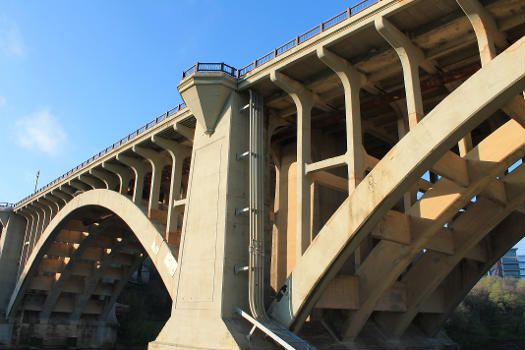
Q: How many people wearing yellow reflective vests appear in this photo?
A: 0